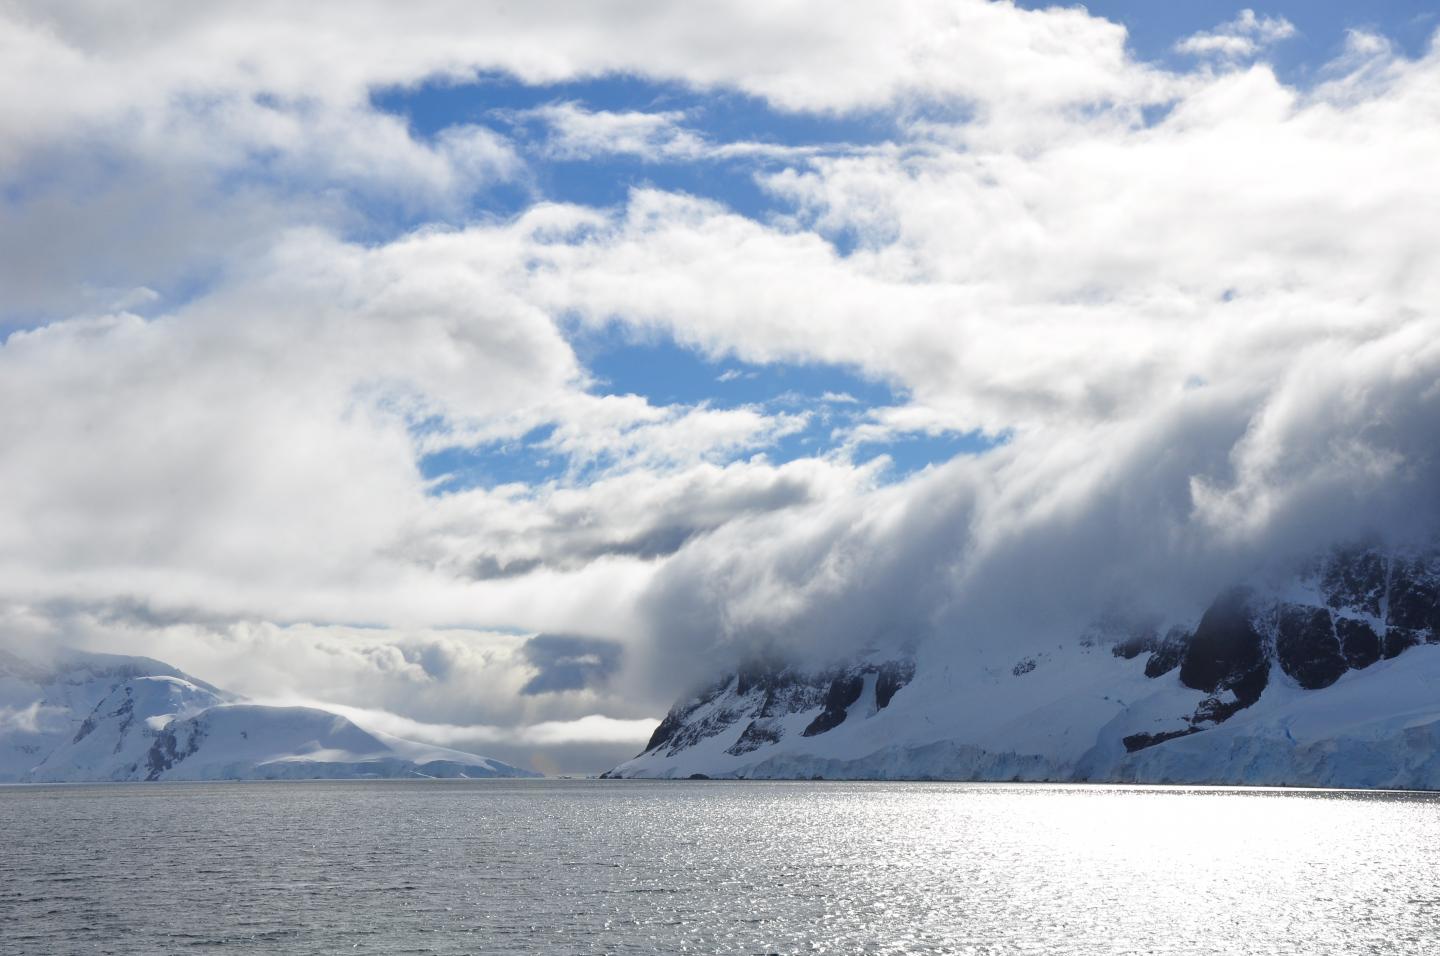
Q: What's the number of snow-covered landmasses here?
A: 2